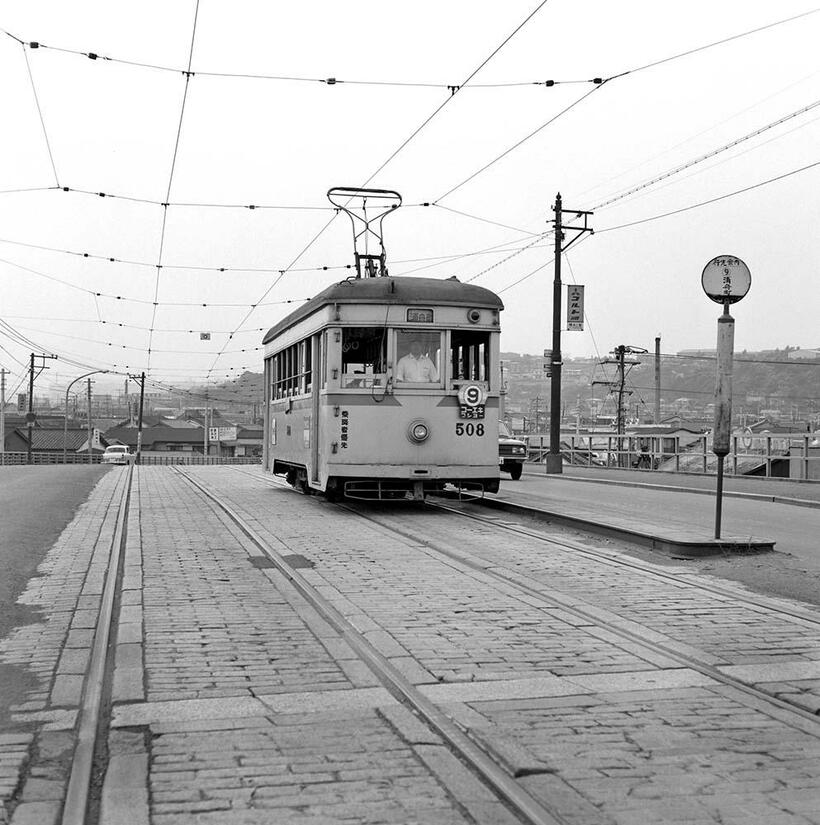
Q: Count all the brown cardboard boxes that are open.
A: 0